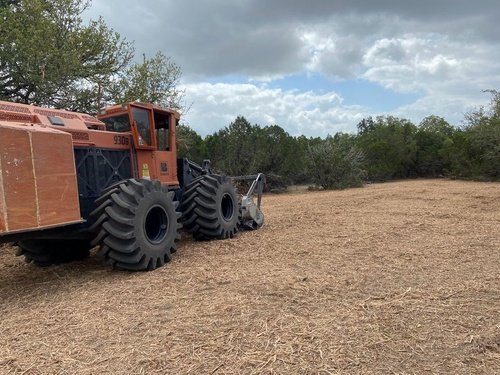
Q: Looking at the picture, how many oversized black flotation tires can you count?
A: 3